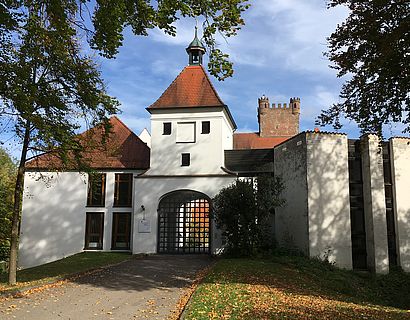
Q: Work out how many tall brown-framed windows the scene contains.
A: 4